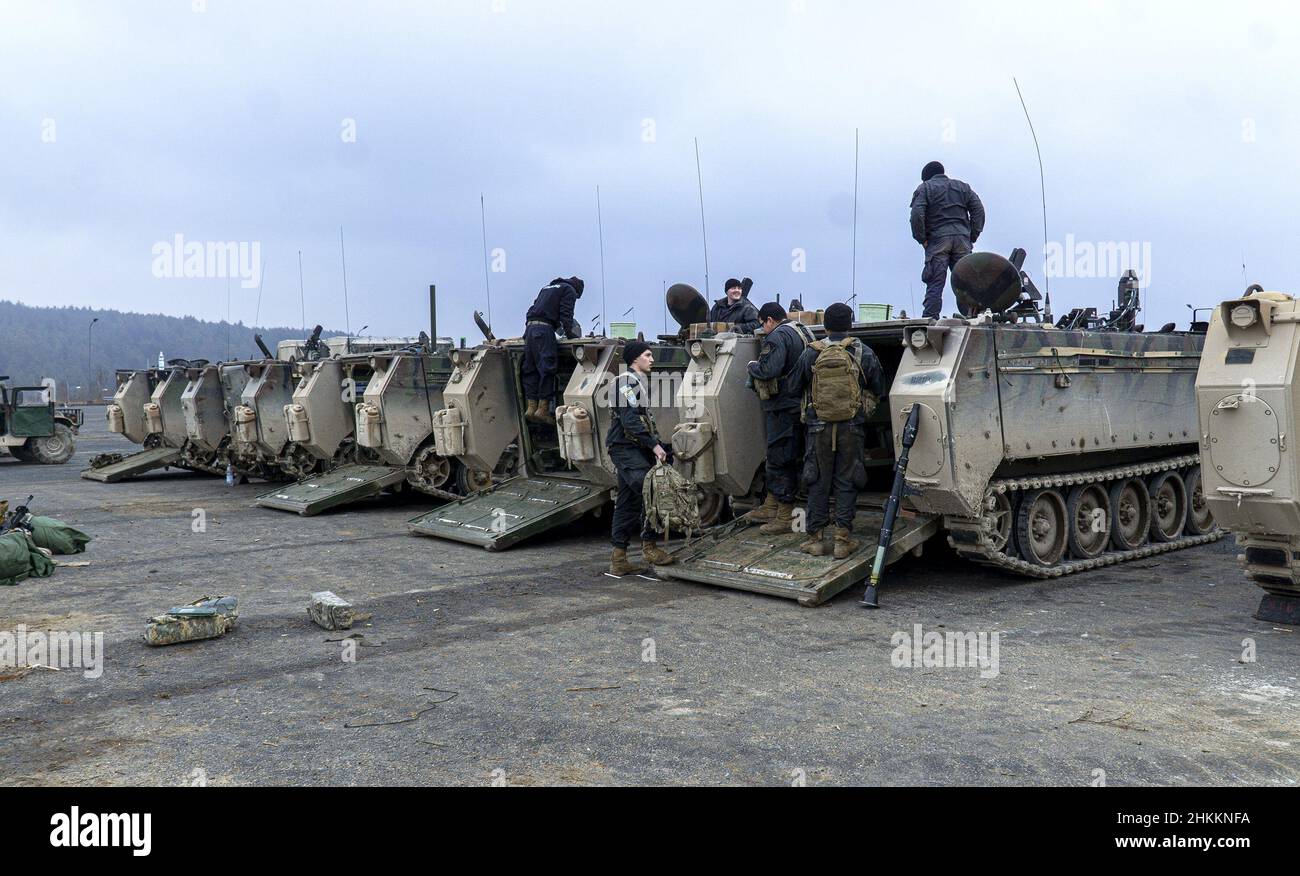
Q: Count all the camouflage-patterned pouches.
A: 2